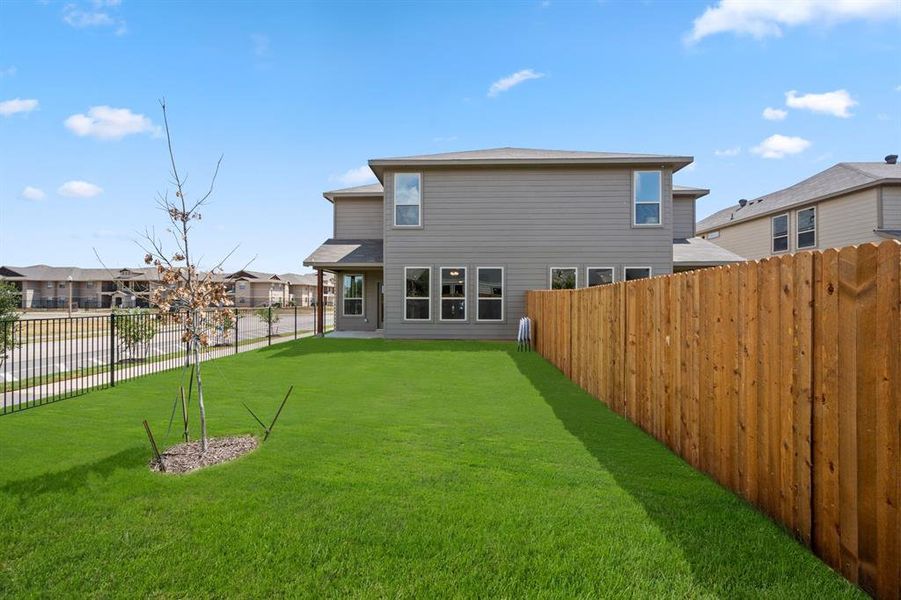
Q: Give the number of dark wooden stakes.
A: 3